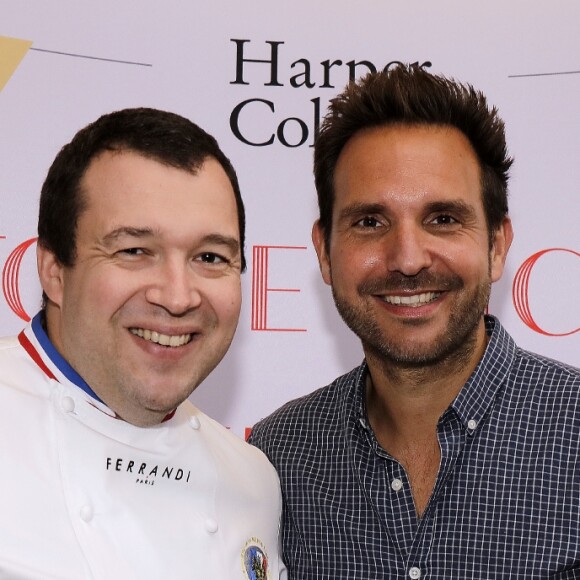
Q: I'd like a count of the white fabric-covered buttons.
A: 4